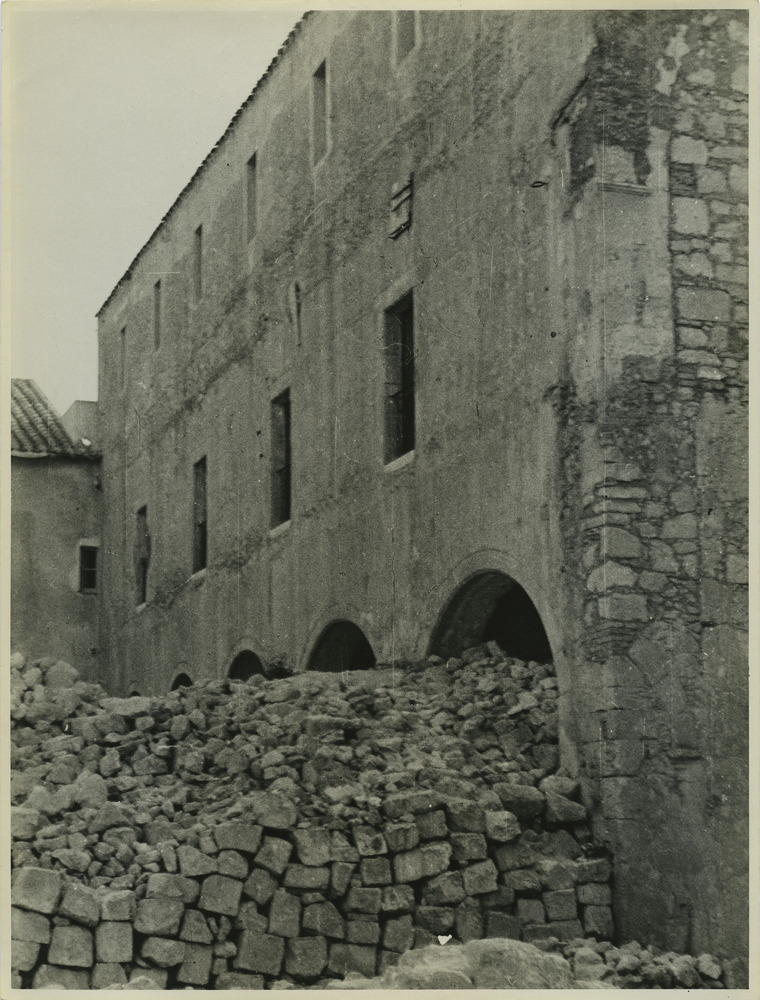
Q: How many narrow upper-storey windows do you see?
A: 6